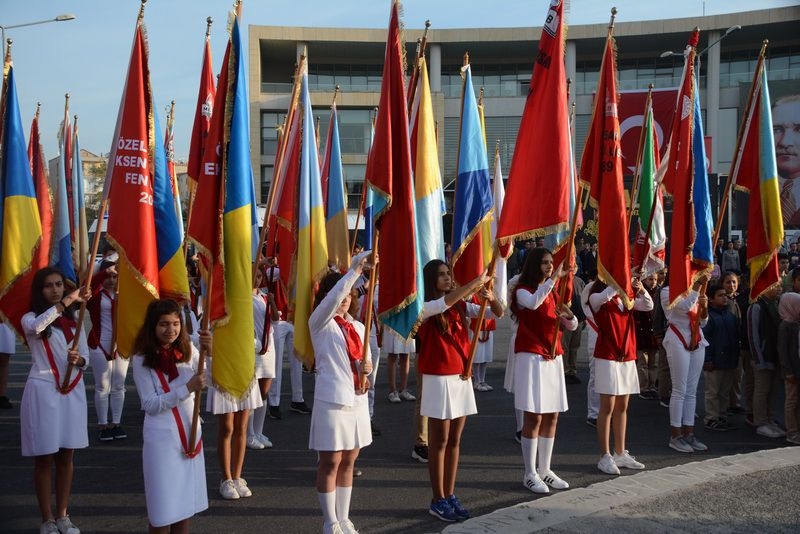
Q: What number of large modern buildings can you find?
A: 1